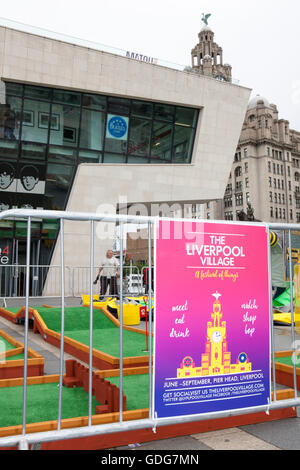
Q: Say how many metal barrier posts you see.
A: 7